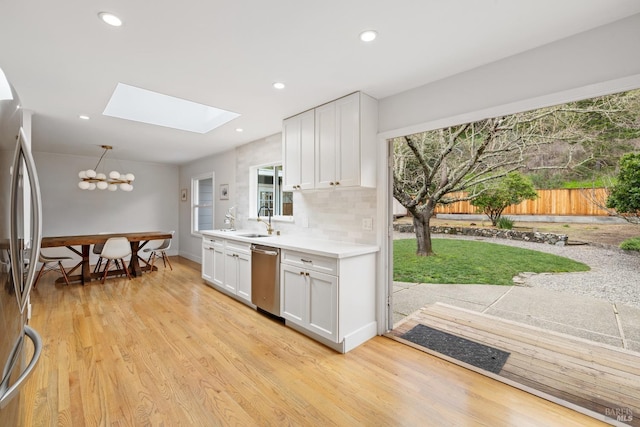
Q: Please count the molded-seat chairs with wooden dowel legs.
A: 4